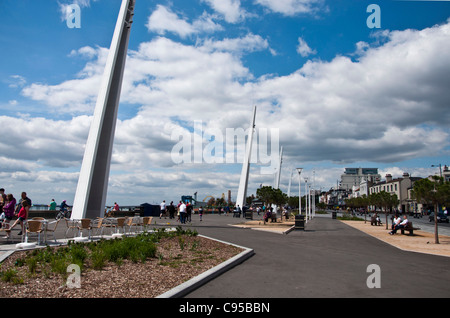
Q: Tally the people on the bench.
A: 2